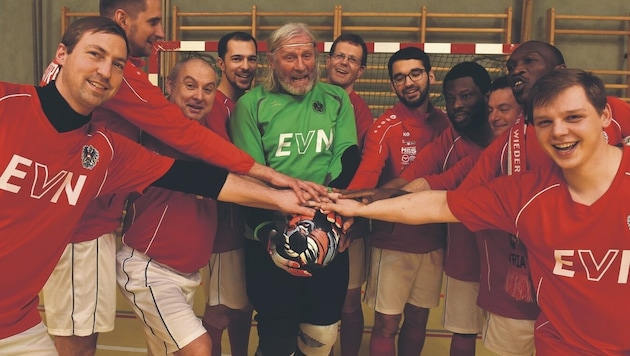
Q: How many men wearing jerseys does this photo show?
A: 11